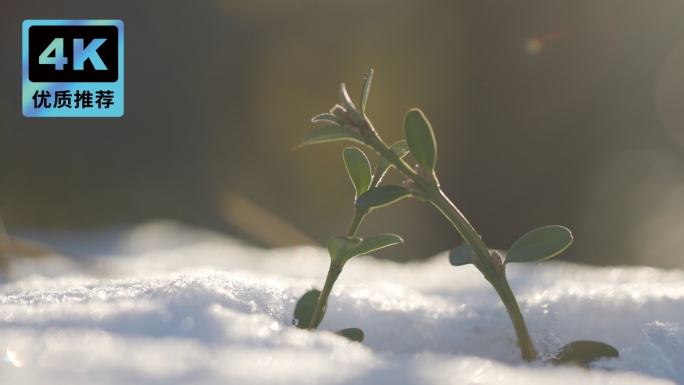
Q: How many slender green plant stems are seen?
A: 2